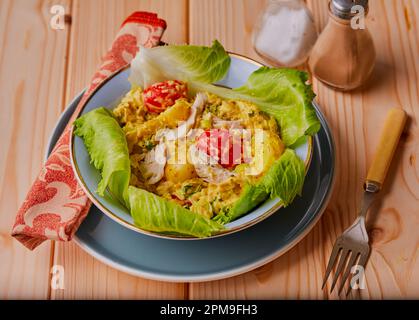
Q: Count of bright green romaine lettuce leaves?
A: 5